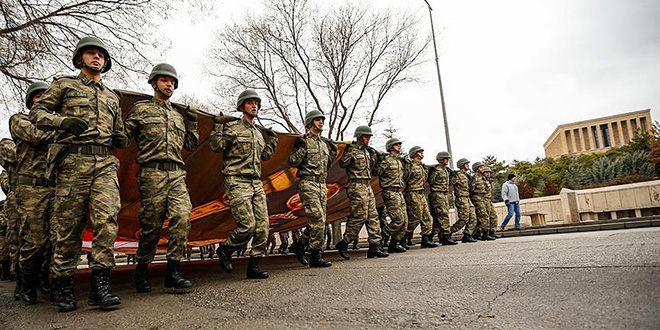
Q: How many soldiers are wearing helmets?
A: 12